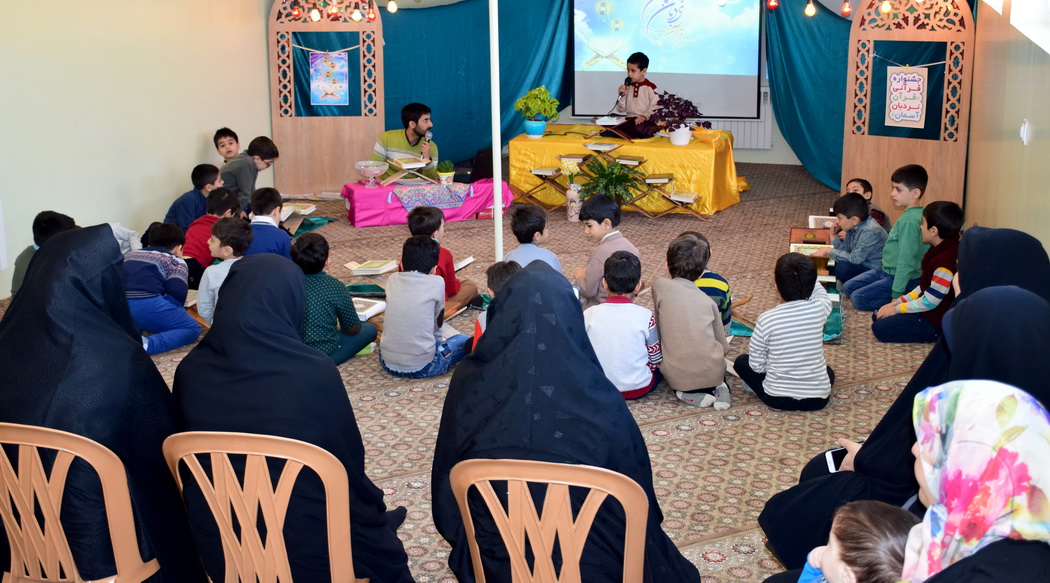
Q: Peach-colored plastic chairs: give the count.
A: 3